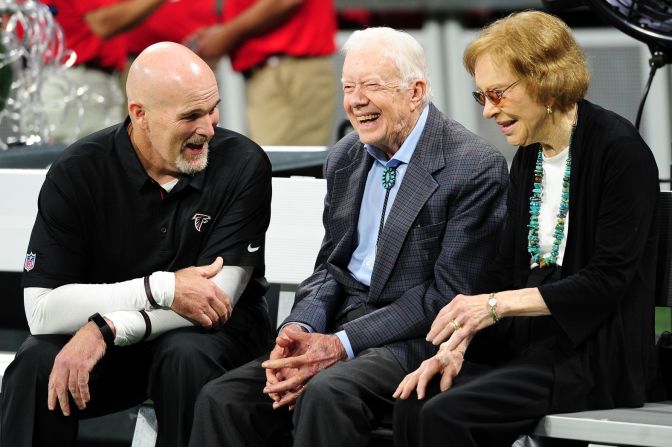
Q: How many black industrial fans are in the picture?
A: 1